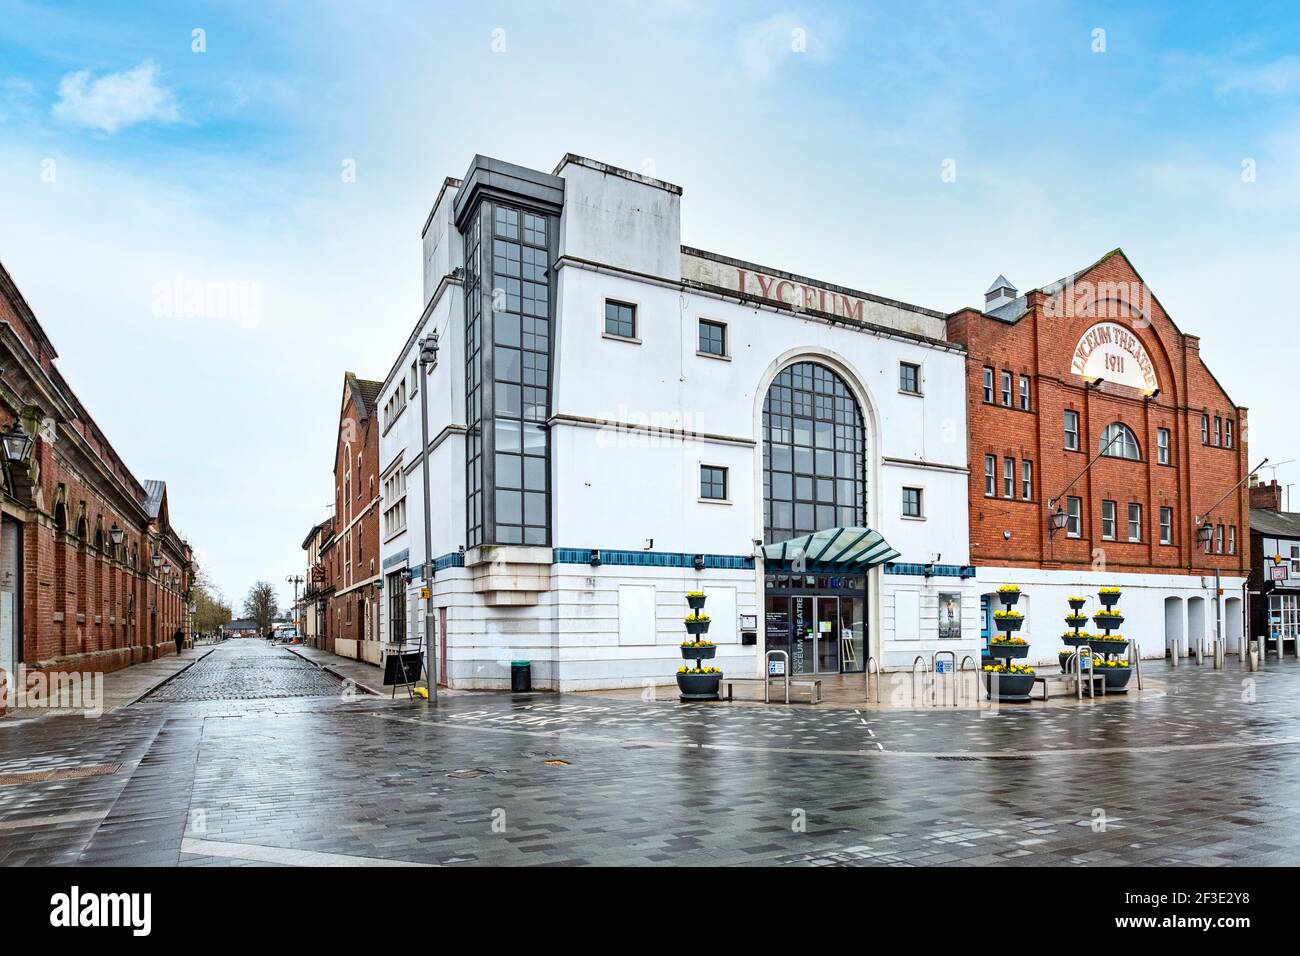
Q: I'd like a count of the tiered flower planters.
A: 4